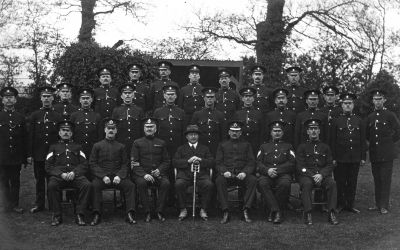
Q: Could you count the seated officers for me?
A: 7